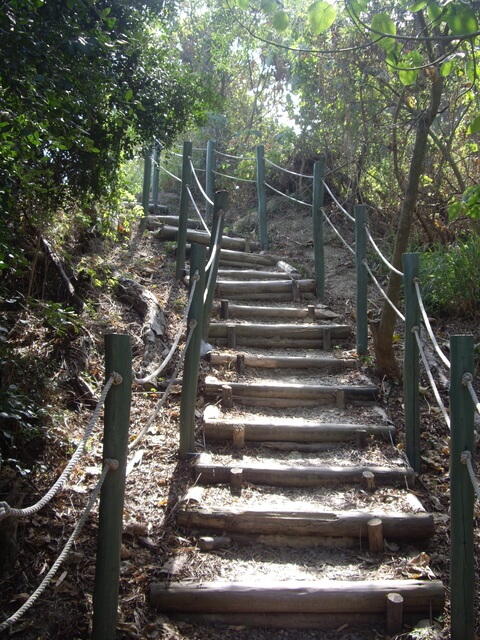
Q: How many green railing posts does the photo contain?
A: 12